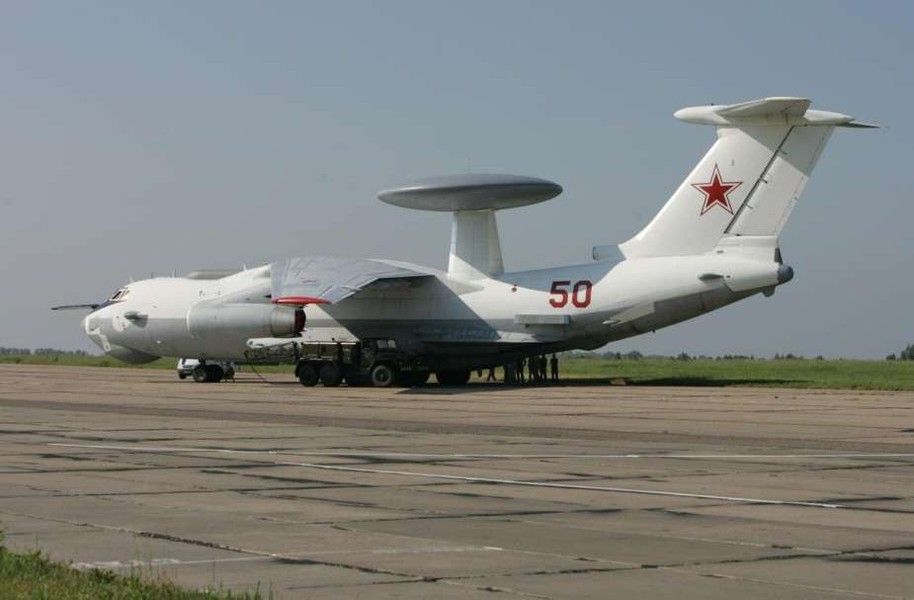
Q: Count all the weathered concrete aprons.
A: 1